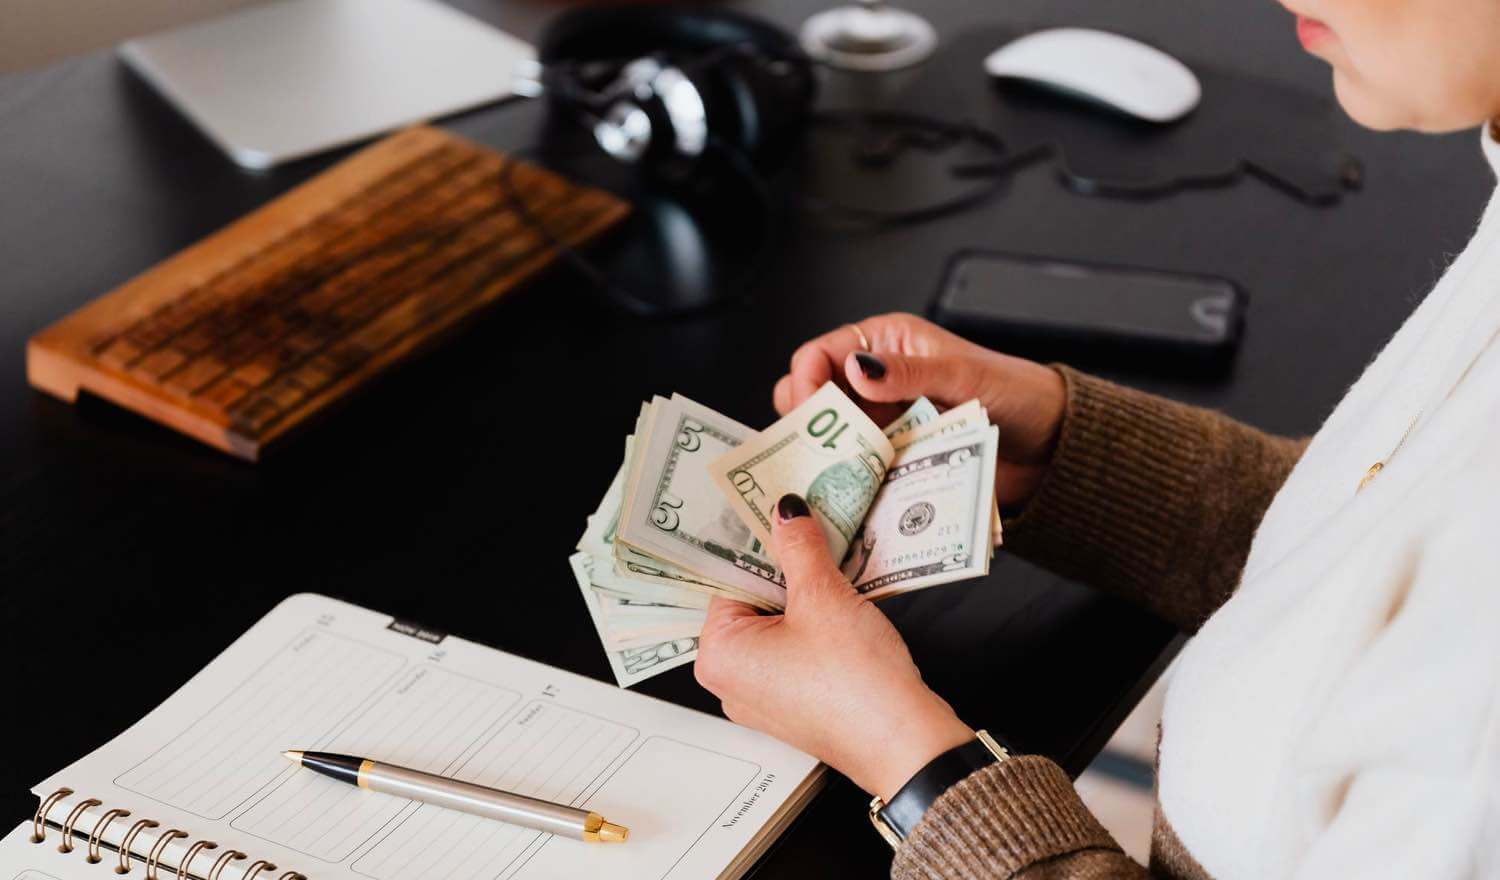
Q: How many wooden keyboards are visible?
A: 1